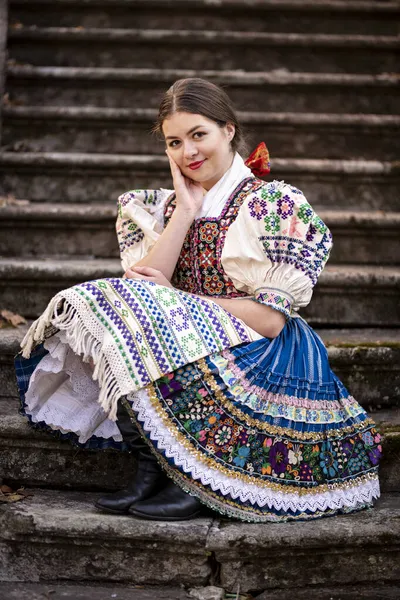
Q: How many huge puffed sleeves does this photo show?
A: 2